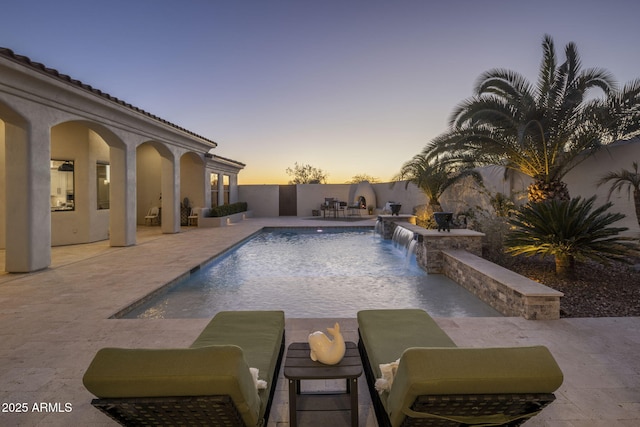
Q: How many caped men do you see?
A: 0